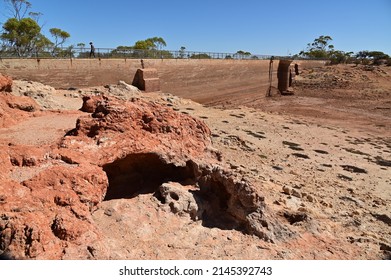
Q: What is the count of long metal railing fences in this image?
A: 1